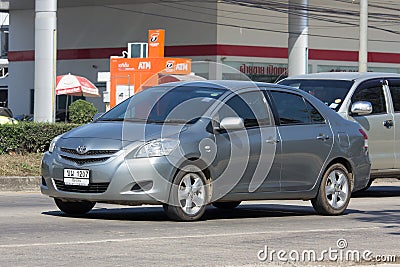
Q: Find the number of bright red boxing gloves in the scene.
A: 0